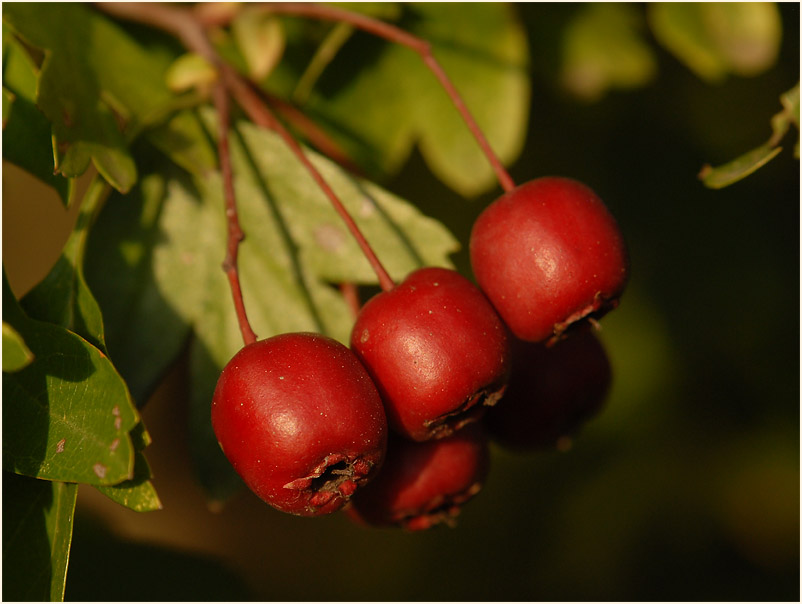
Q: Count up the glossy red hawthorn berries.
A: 5